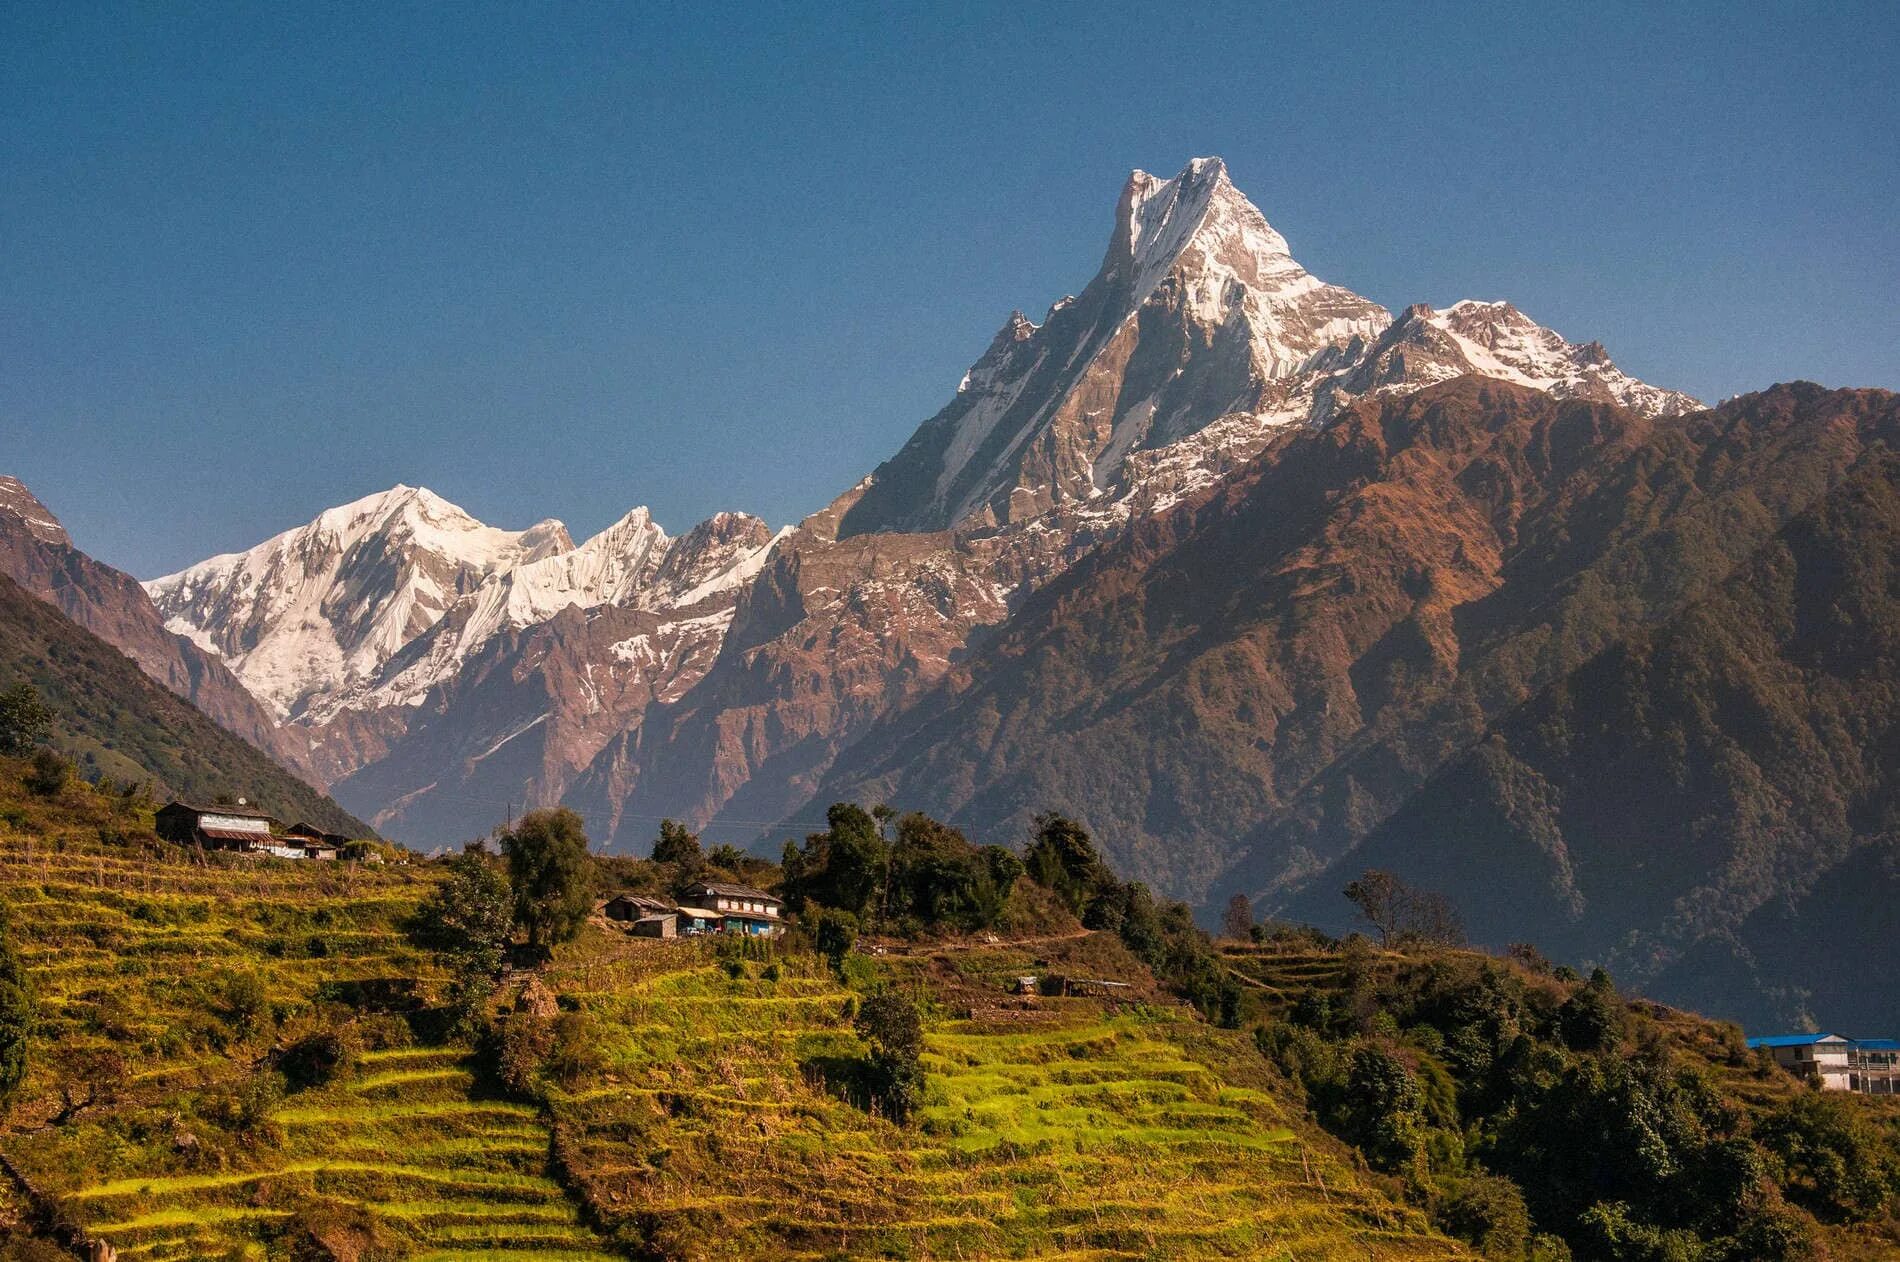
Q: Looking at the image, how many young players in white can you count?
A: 0